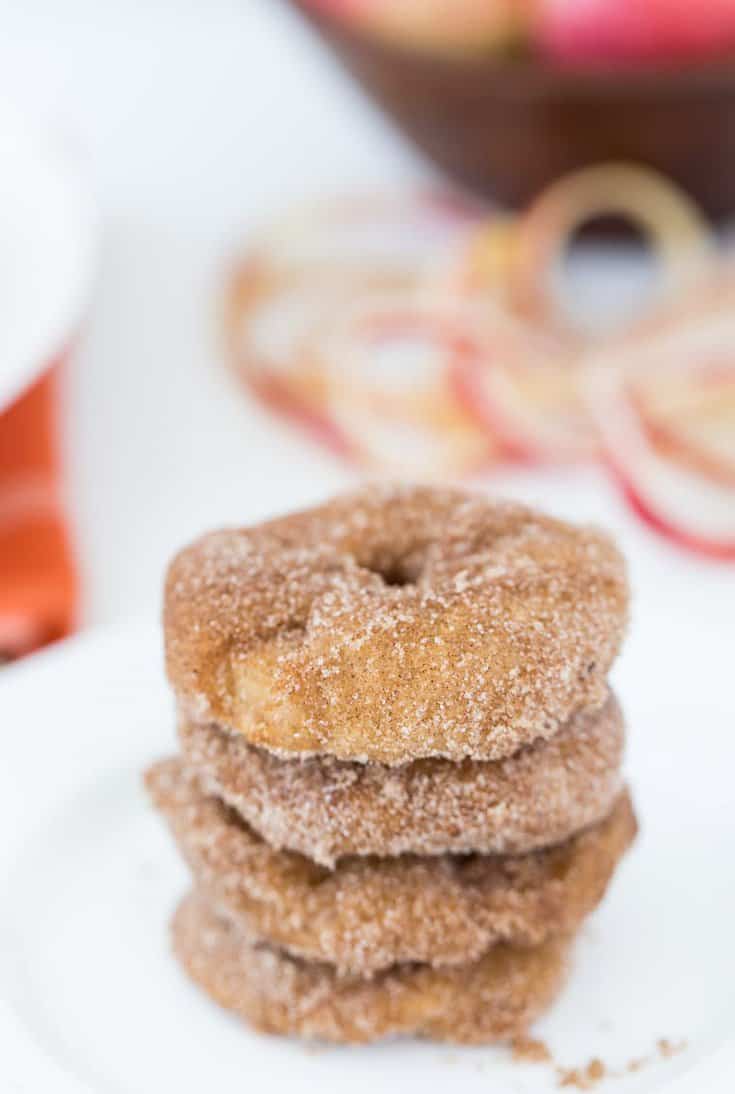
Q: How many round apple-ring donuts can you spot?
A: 4